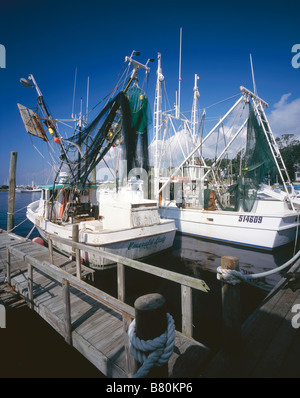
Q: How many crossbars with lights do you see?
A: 1